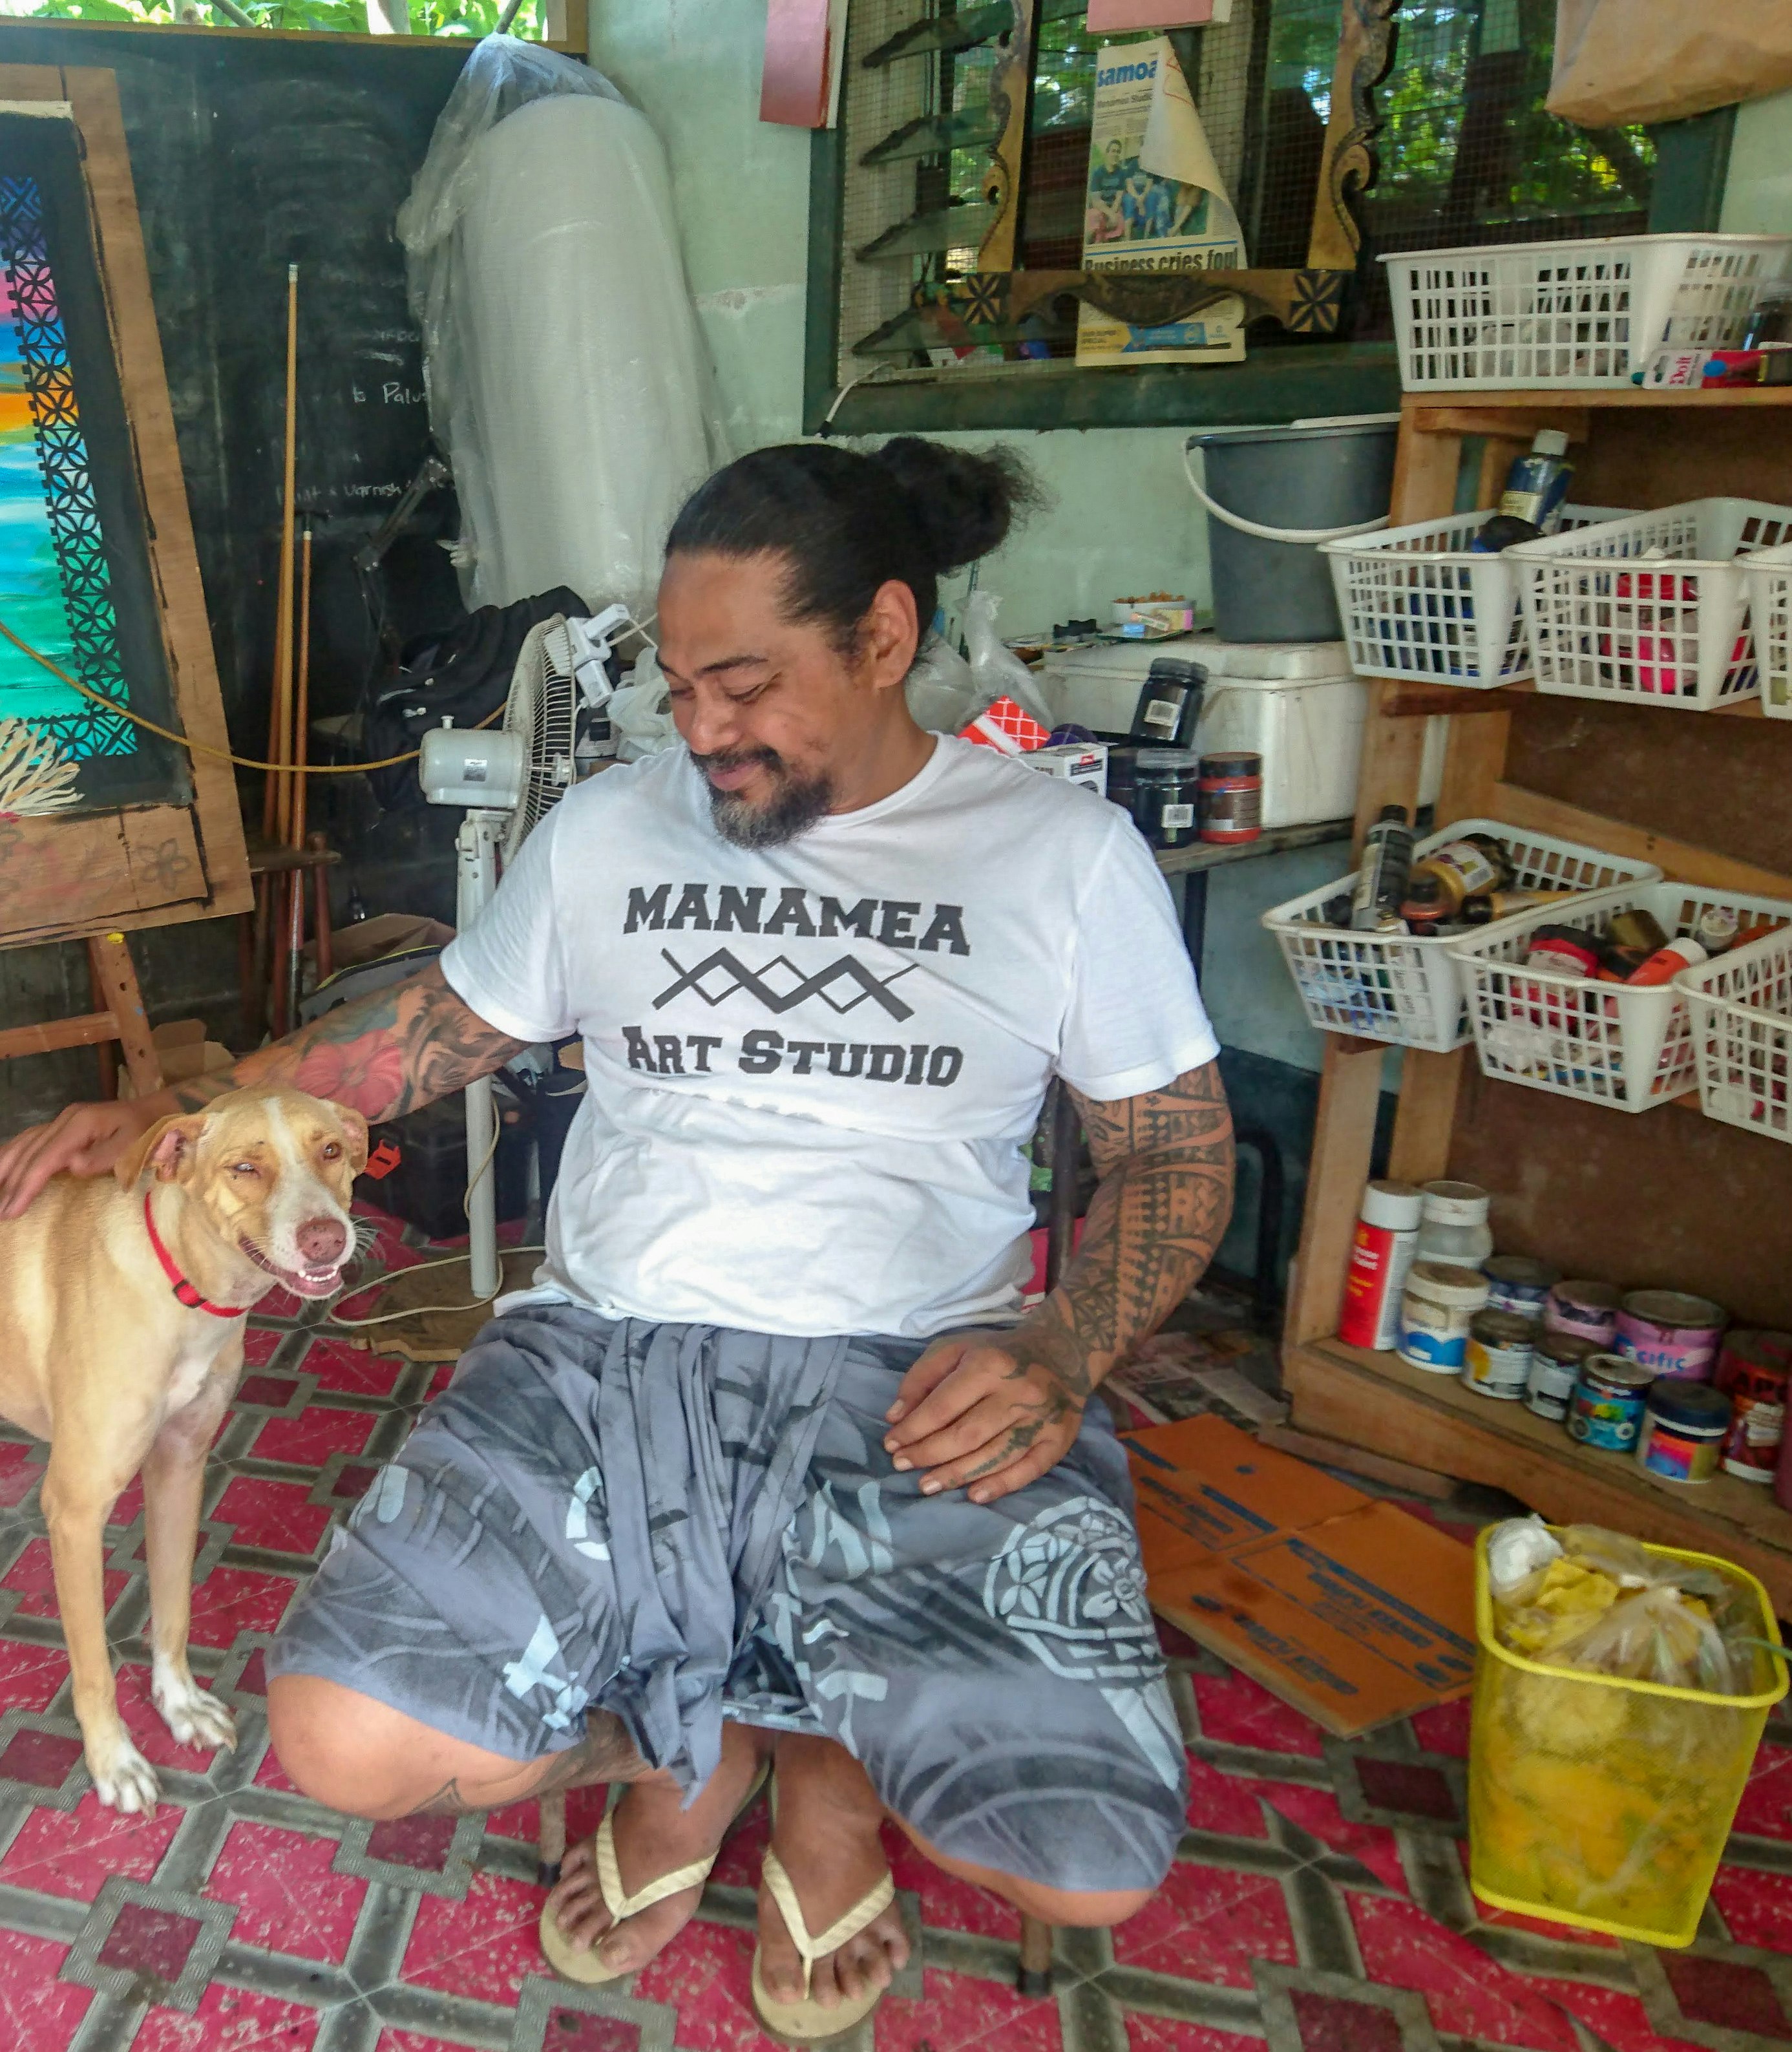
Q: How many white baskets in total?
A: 7